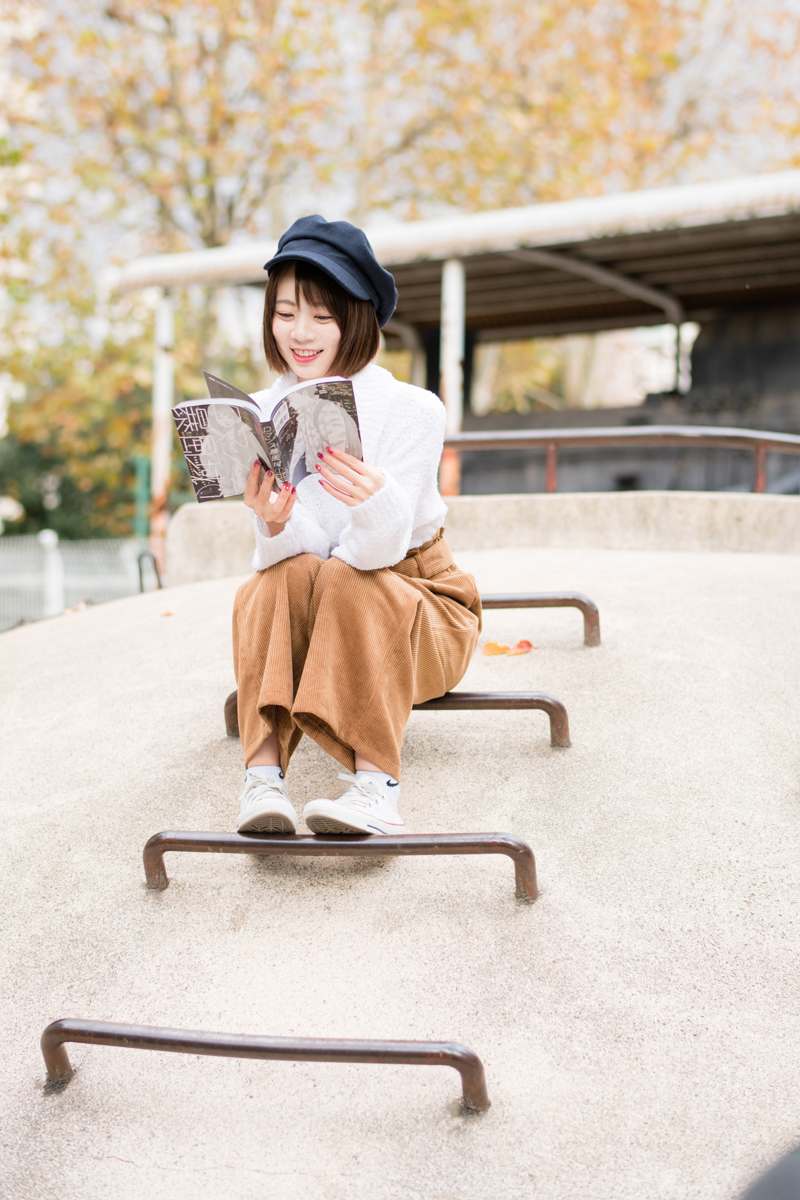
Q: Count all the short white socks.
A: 2